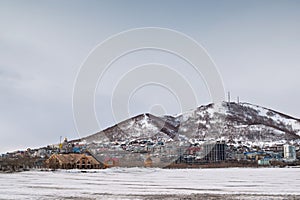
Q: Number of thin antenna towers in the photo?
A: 2